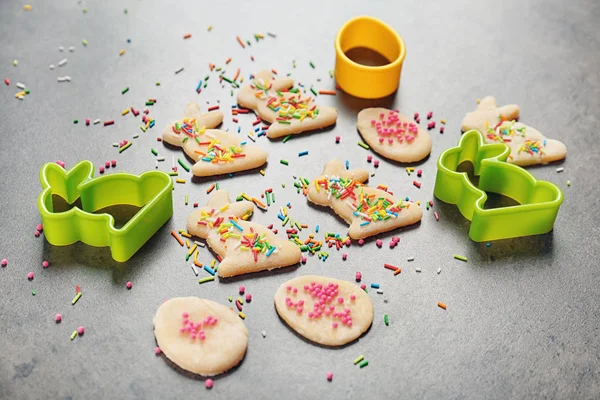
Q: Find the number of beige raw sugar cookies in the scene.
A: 8